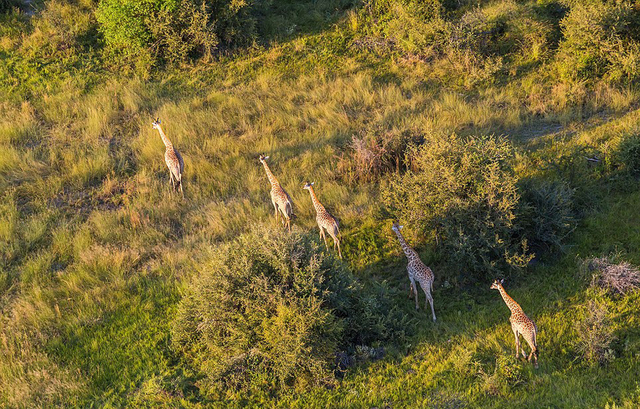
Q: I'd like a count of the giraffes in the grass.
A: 5